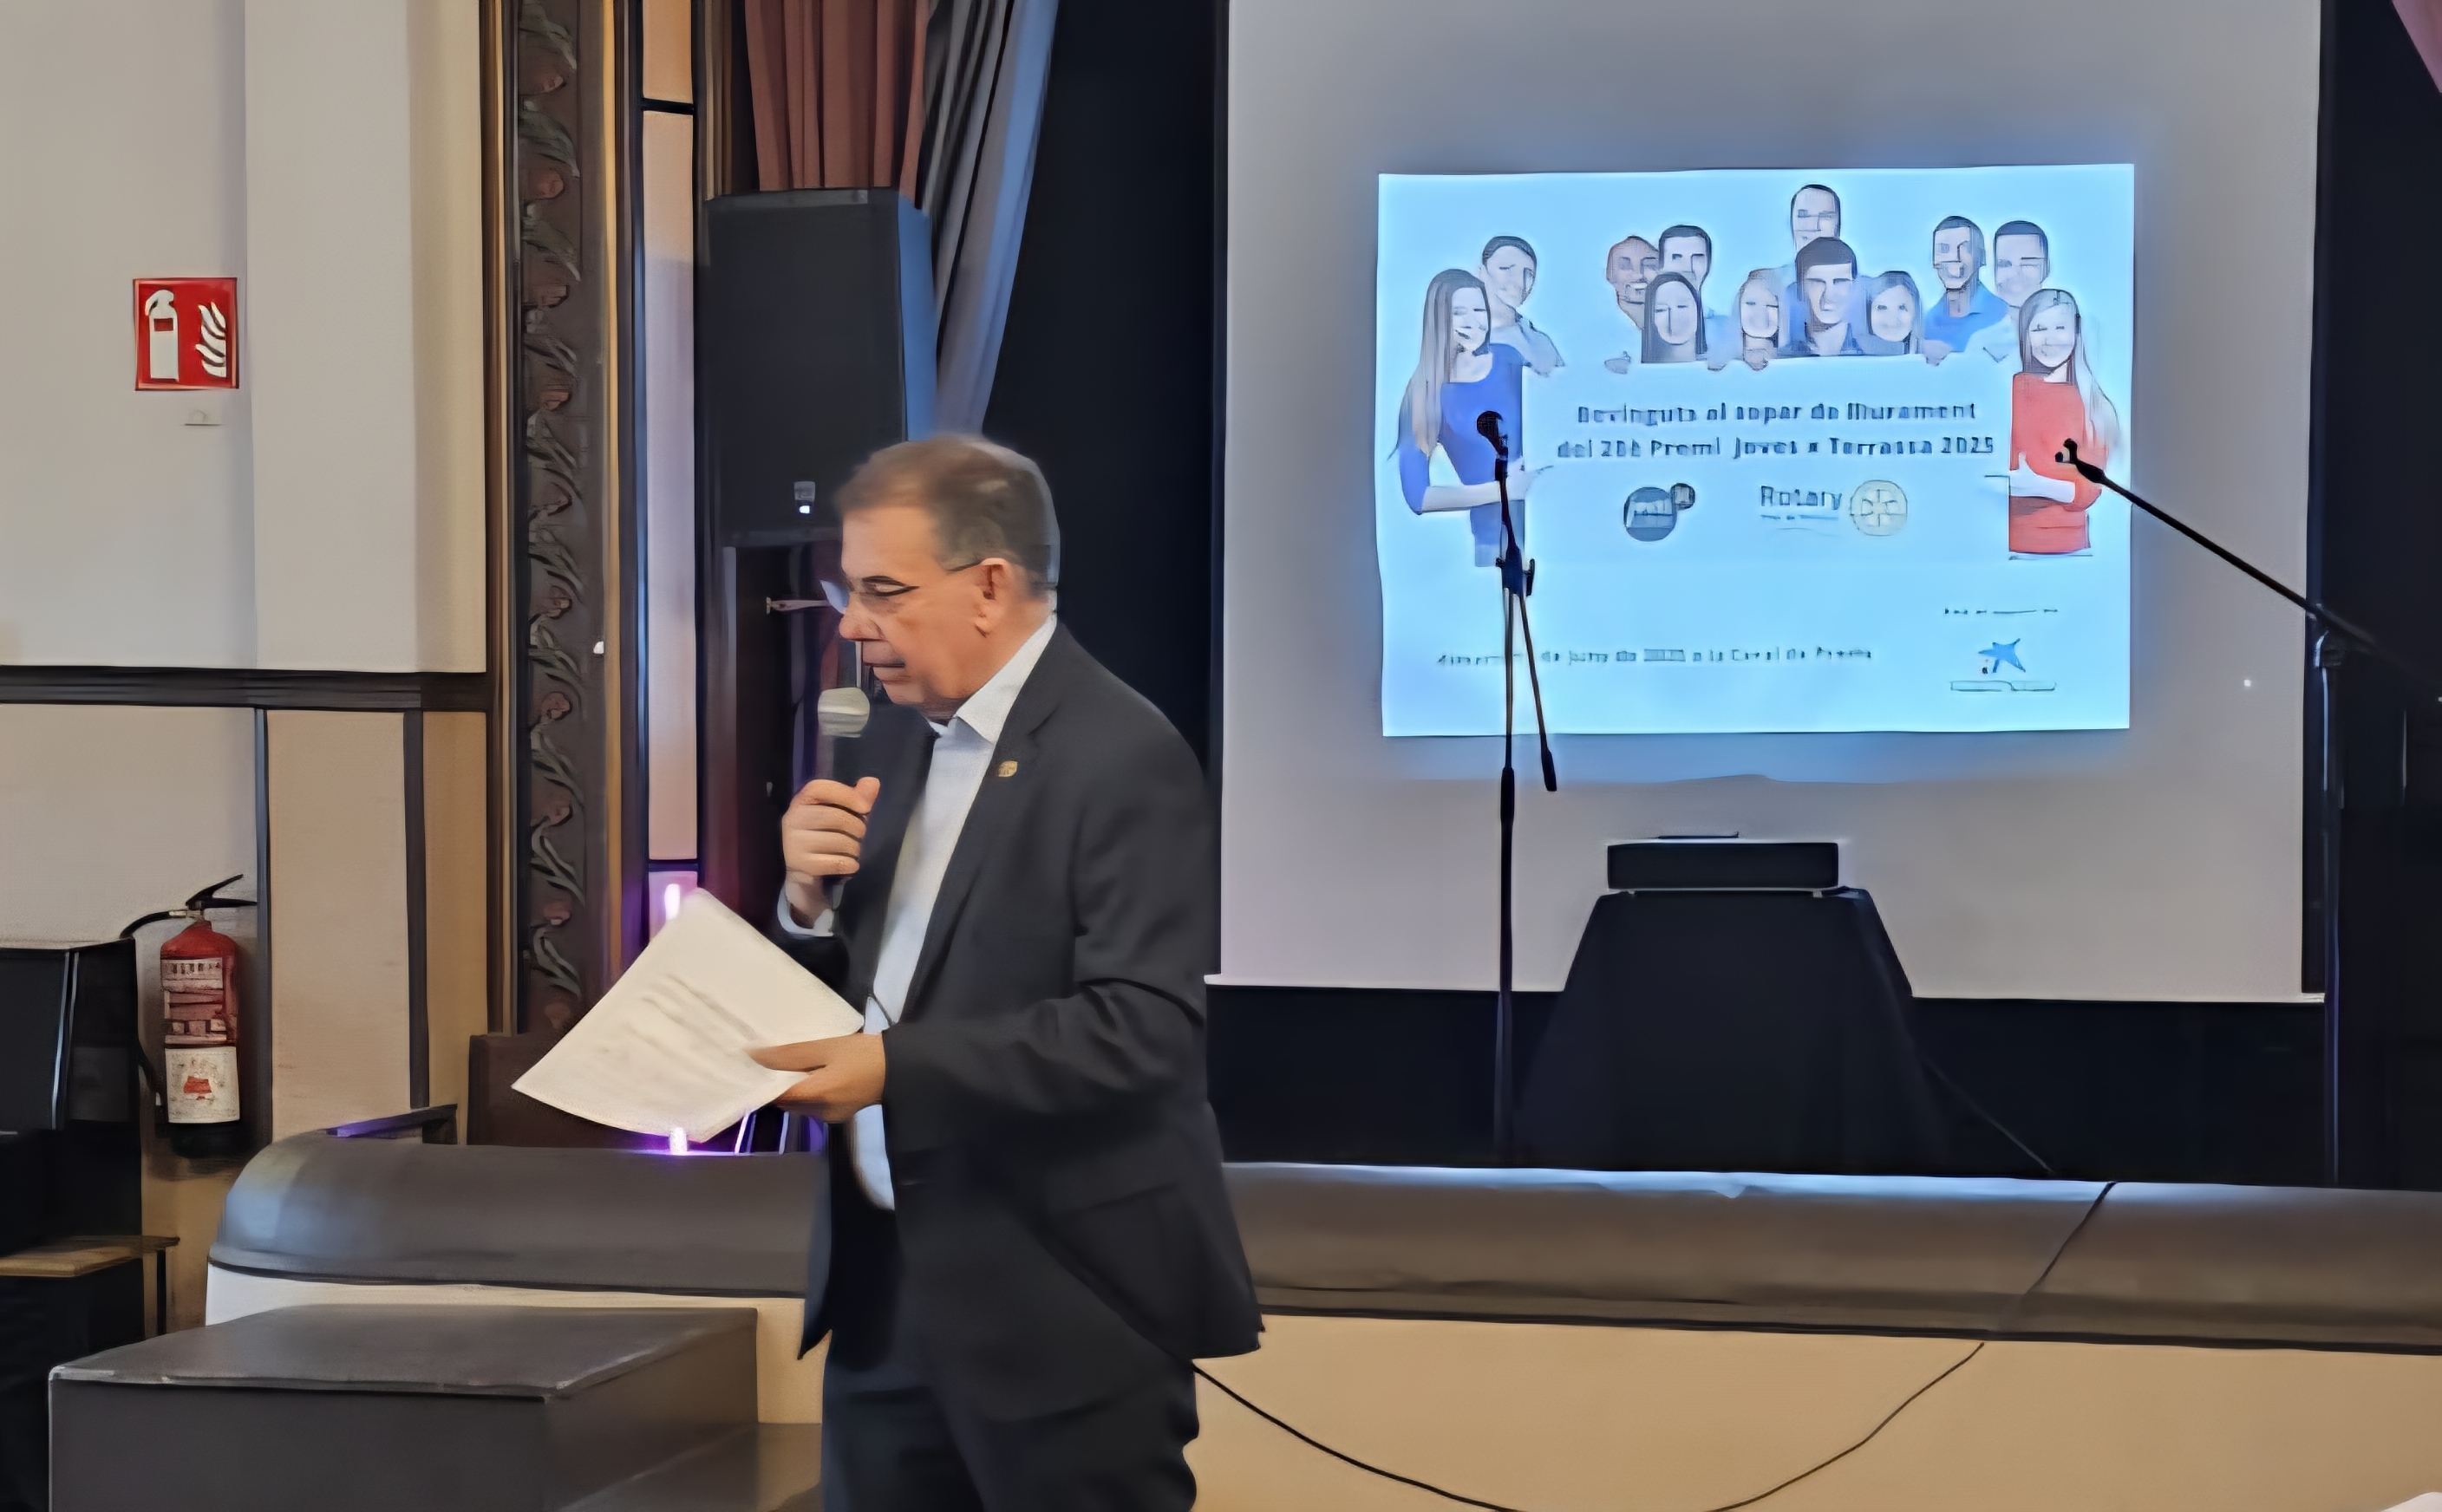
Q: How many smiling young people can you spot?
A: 12